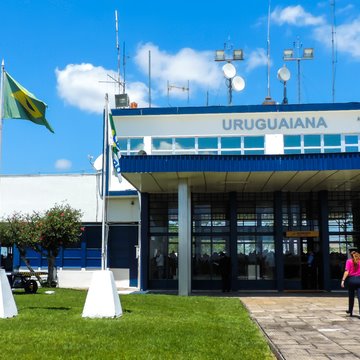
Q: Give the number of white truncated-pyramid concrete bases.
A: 2